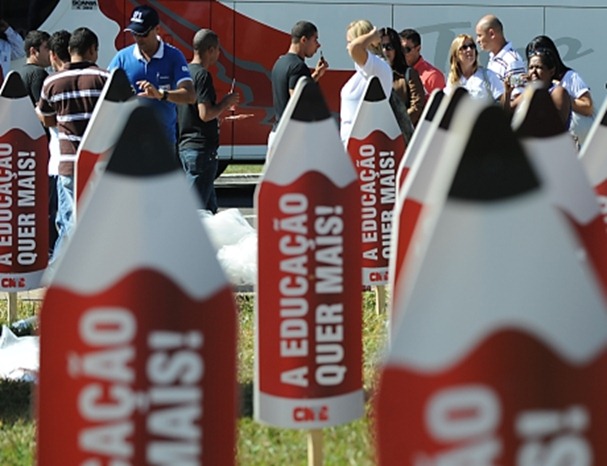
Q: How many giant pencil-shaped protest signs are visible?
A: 10